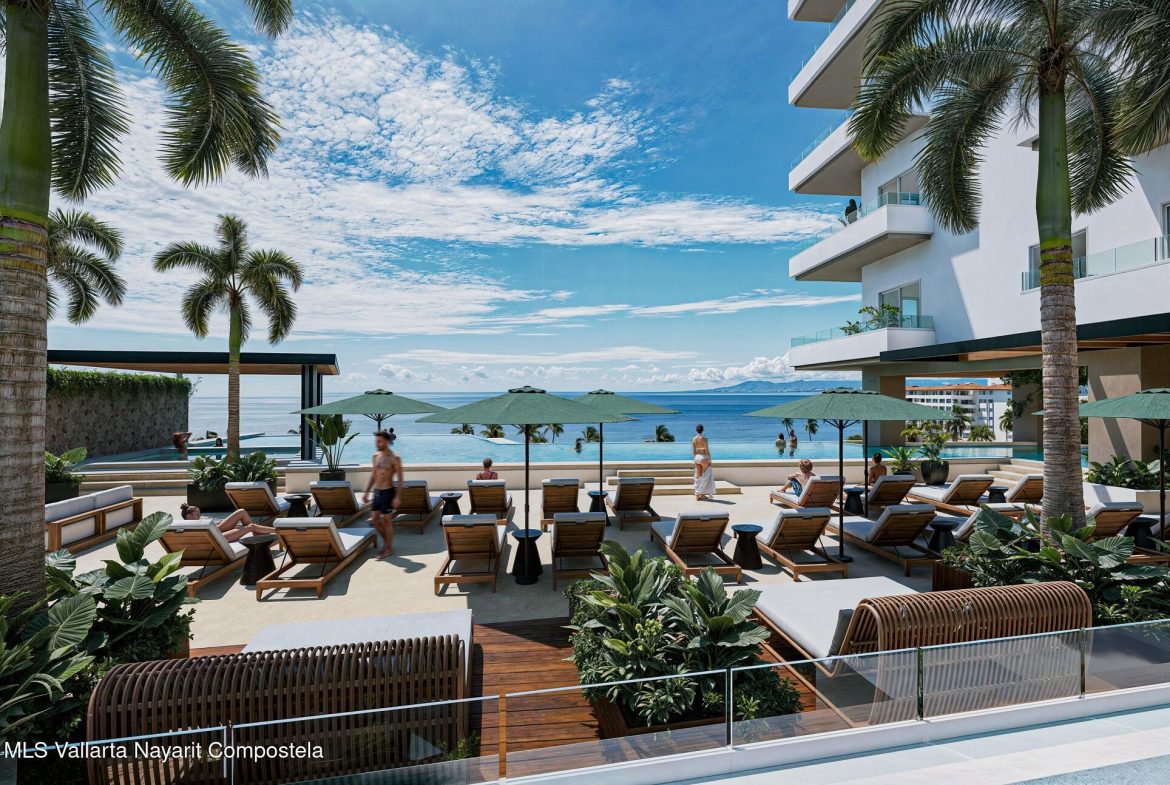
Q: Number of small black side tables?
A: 10